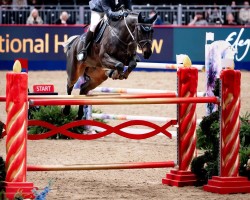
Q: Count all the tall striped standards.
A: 3